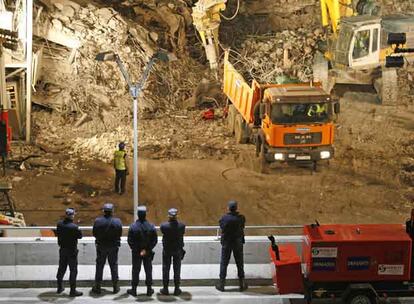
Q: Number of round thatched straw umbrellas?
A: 0